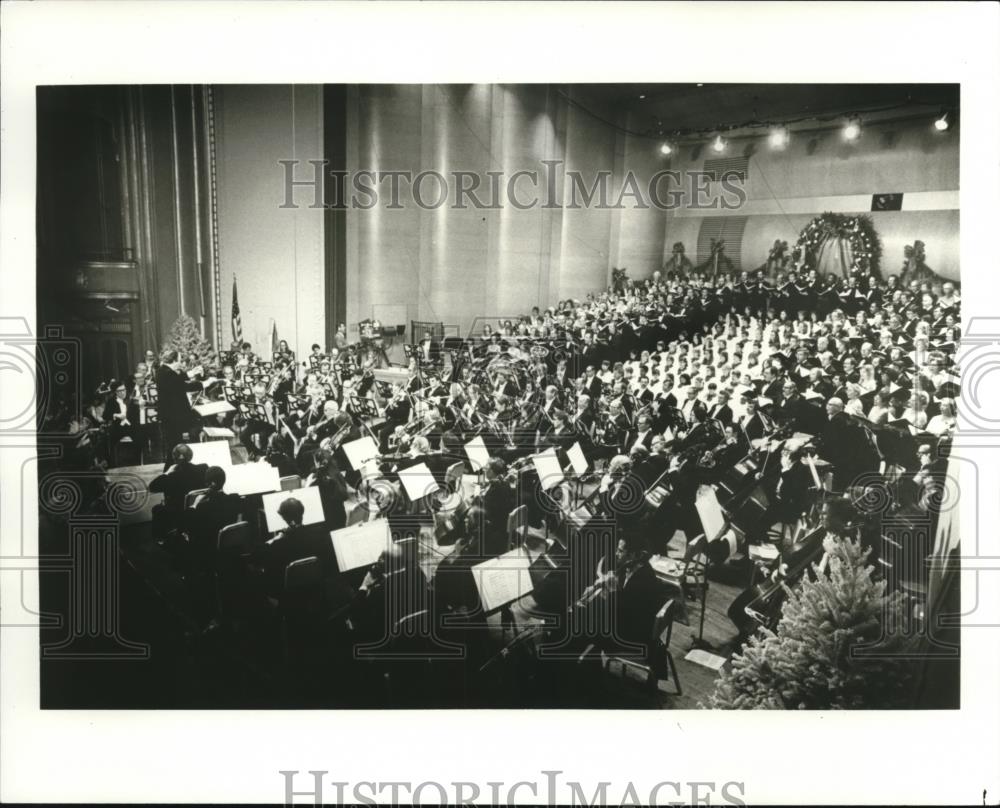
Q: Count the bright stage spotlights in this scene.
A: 5